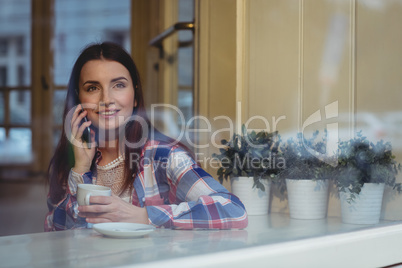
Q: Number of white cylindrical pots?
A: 3